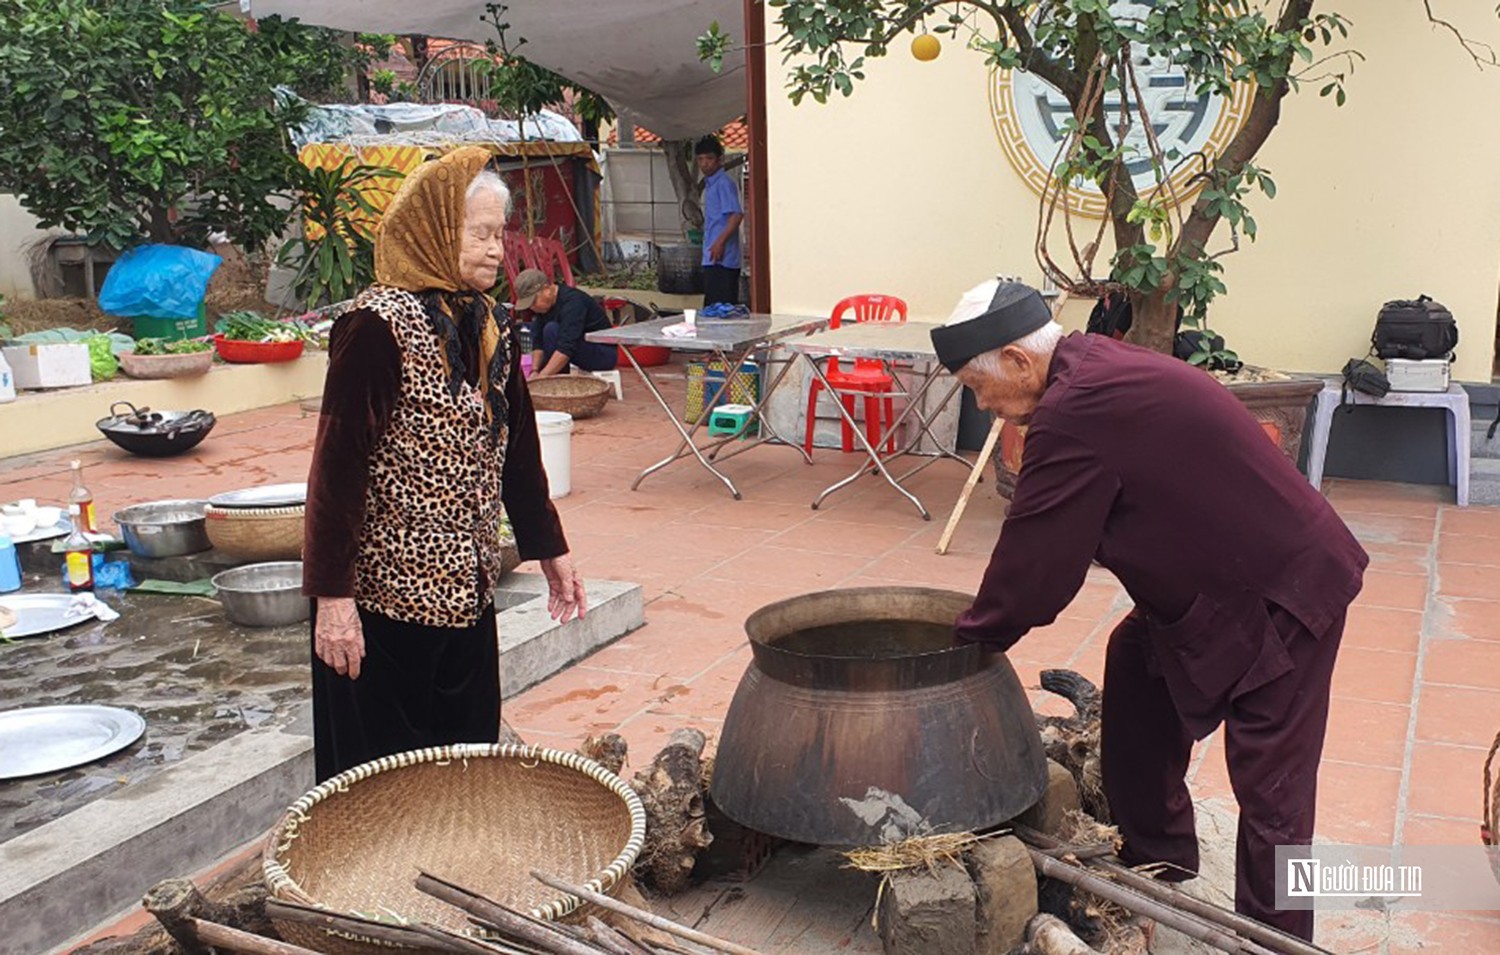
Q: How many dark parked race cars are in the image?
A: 0